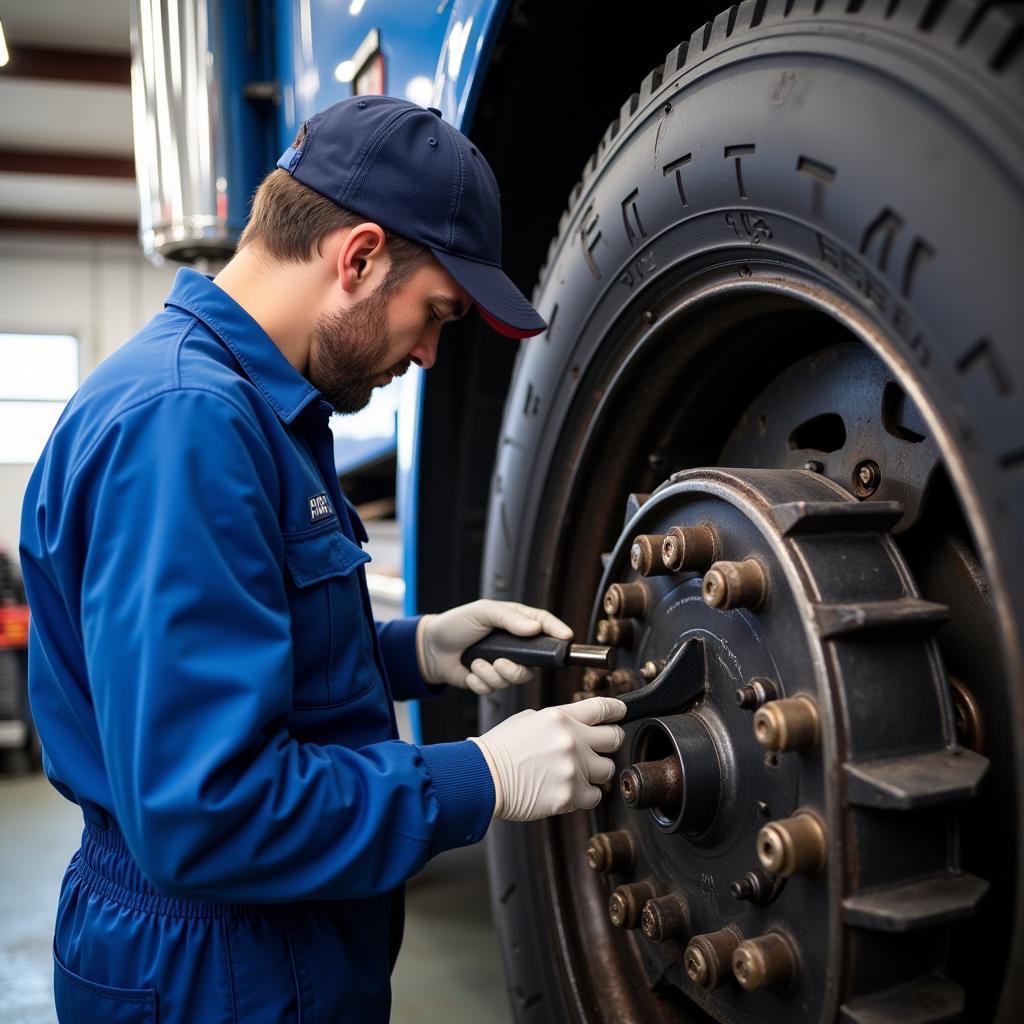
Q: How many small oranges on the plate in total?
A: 0